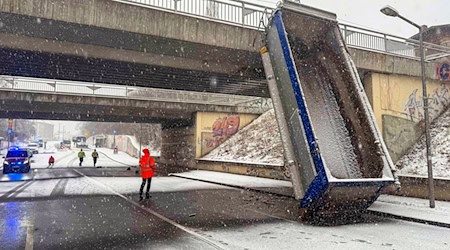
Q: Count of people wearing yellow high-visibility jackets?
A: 2